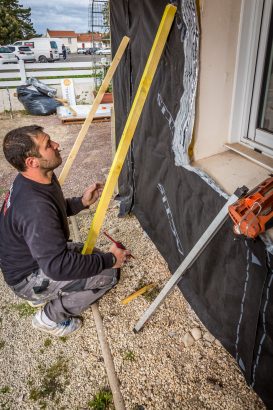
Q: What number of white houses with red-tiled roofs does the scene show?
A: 2